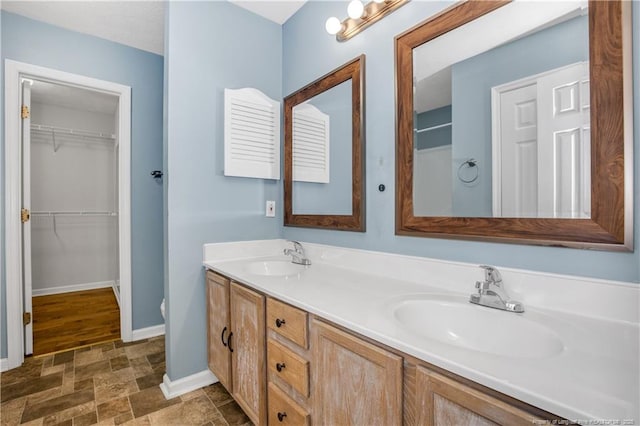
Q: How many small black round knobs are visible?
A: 3